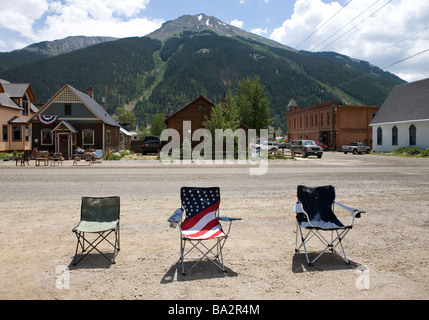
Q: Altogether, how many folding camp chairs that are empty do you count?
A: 3